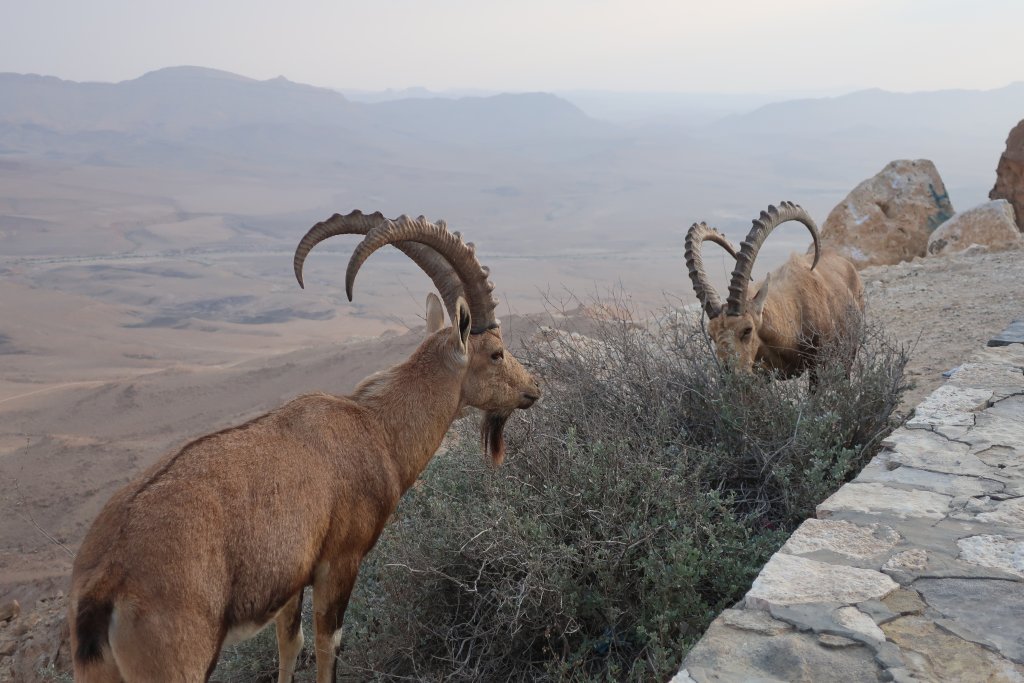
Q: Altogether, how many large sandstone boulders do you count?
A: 3